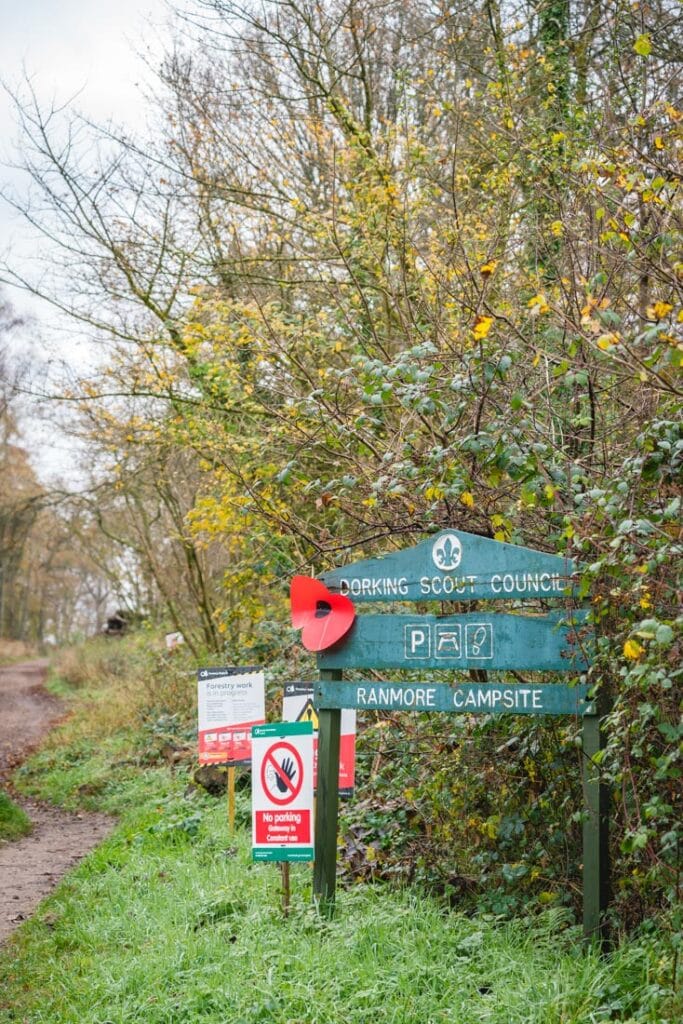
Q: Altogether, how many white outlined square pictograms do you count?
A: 3